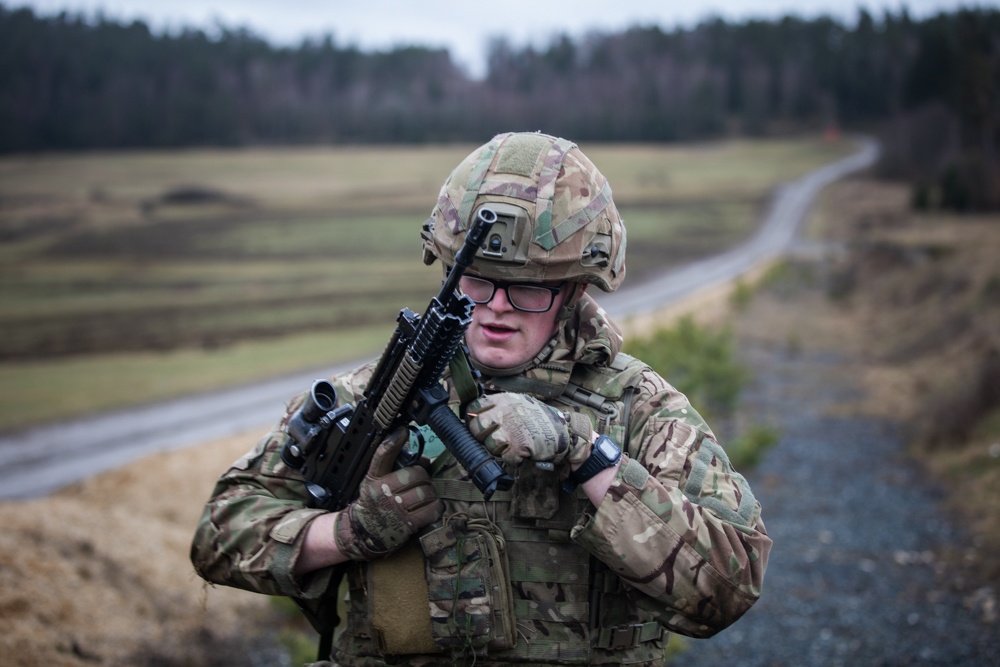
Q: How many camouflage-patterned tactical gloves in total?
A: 2